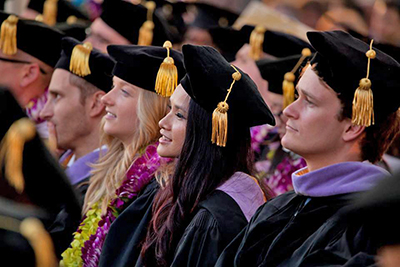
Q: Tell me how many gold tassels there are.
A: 11